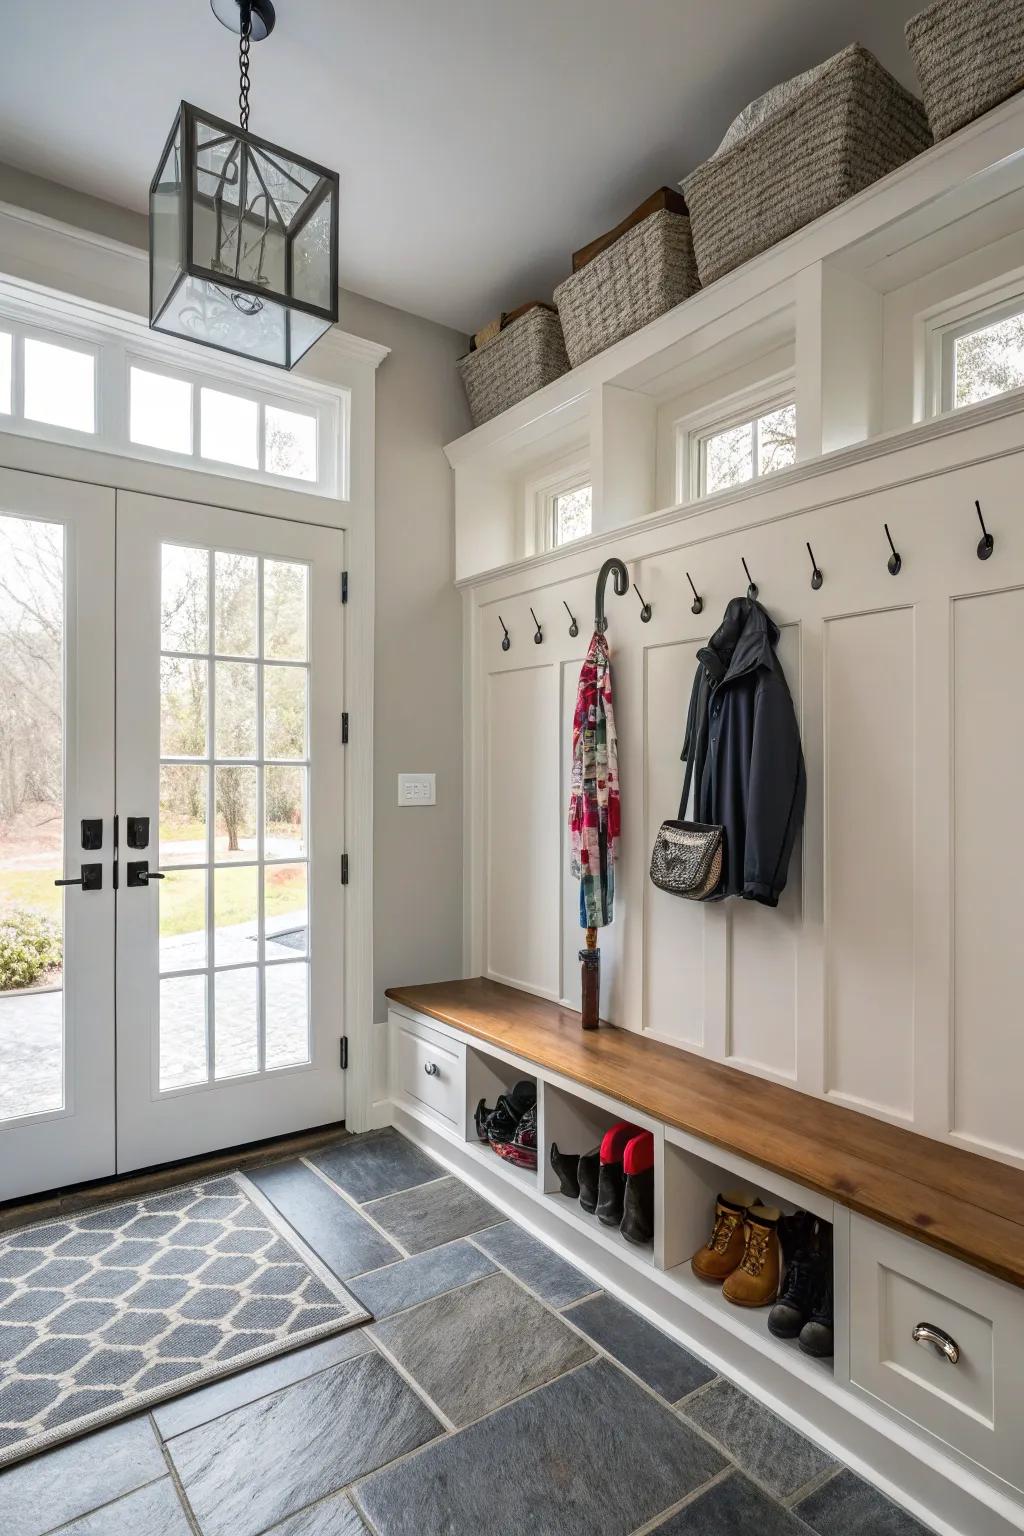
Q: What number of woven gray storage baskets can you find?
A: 4